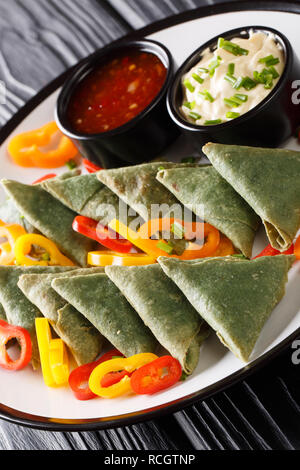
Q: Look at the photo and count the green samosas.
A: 10